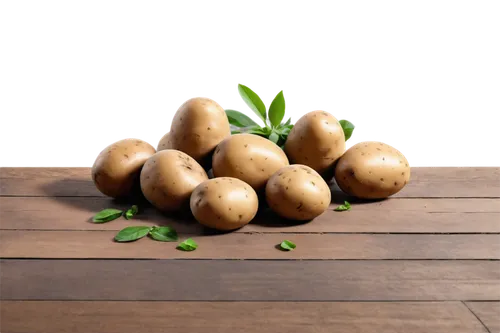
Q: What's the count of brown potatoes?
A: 9